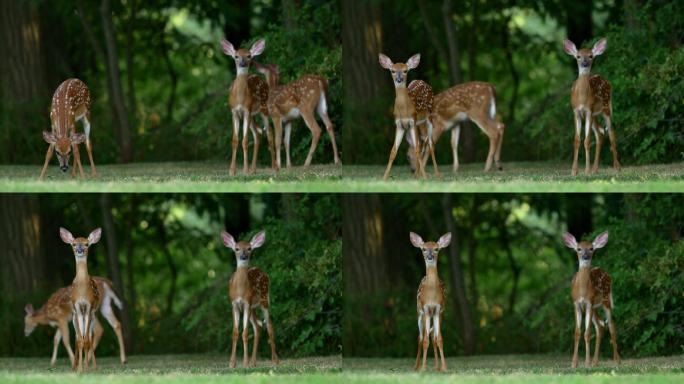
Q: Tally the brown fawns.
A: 11